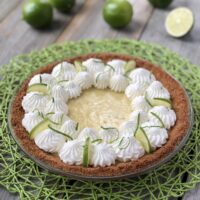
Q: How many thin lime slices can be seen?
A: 7